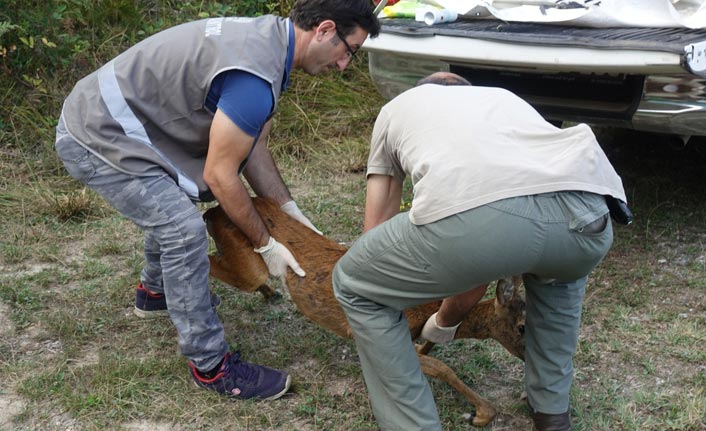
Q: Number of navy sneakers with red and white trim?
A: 2